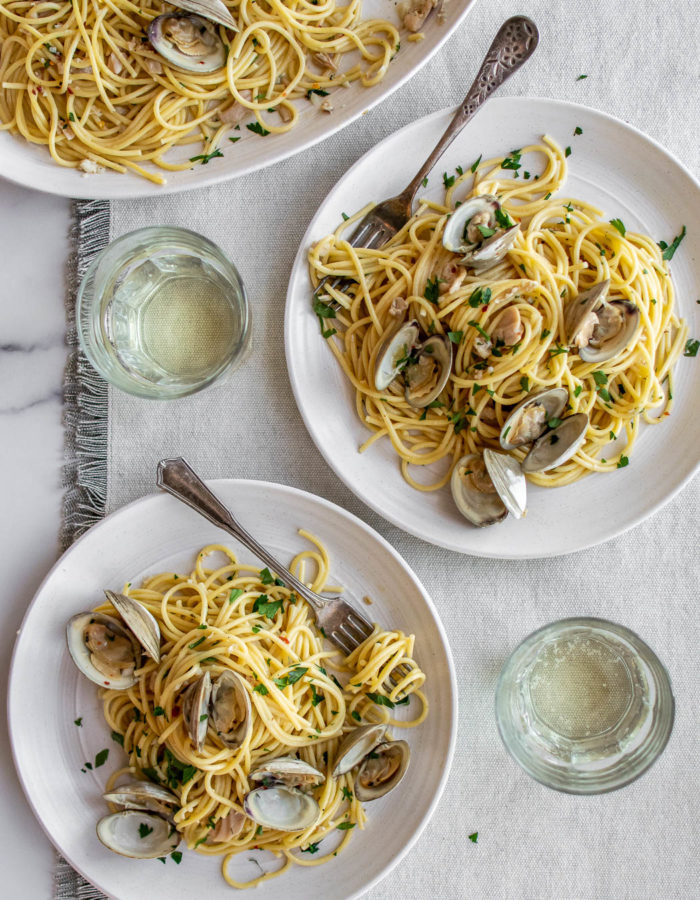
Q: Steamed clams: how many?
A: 11